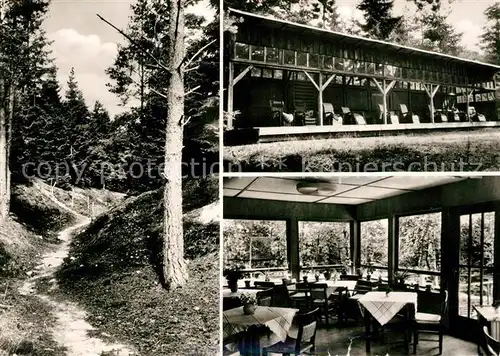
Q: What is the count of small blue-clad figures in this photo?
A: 0